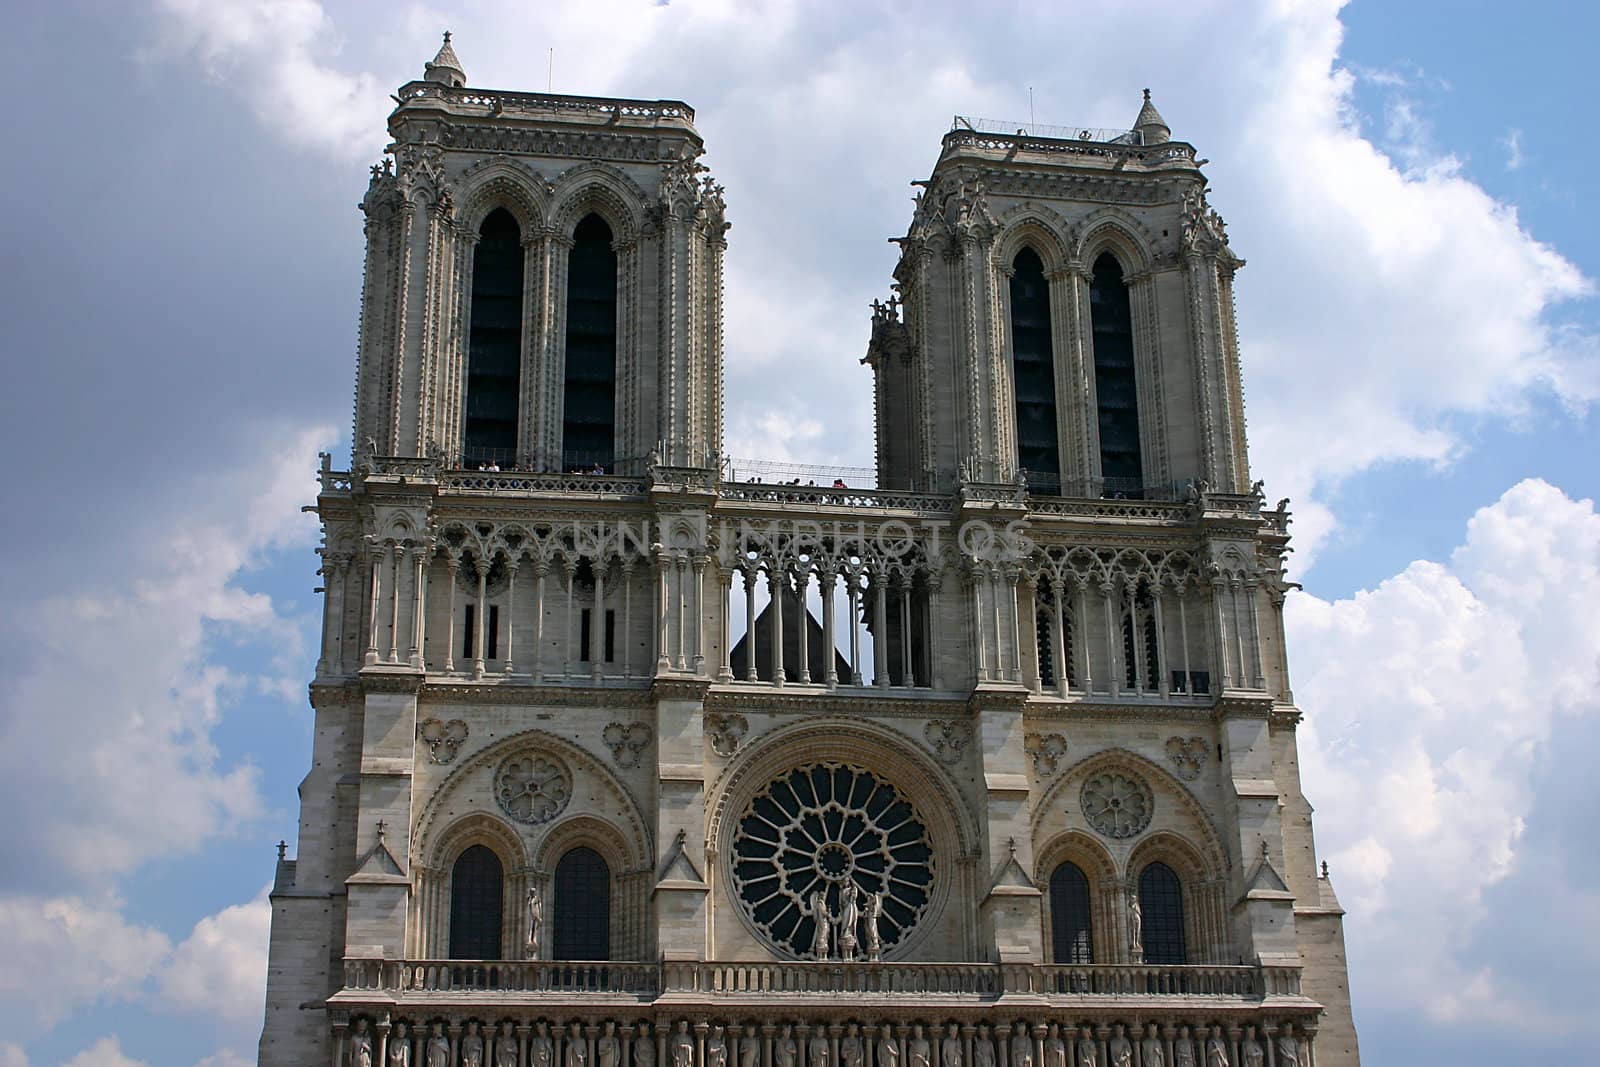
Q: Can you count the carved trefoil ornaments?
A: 6